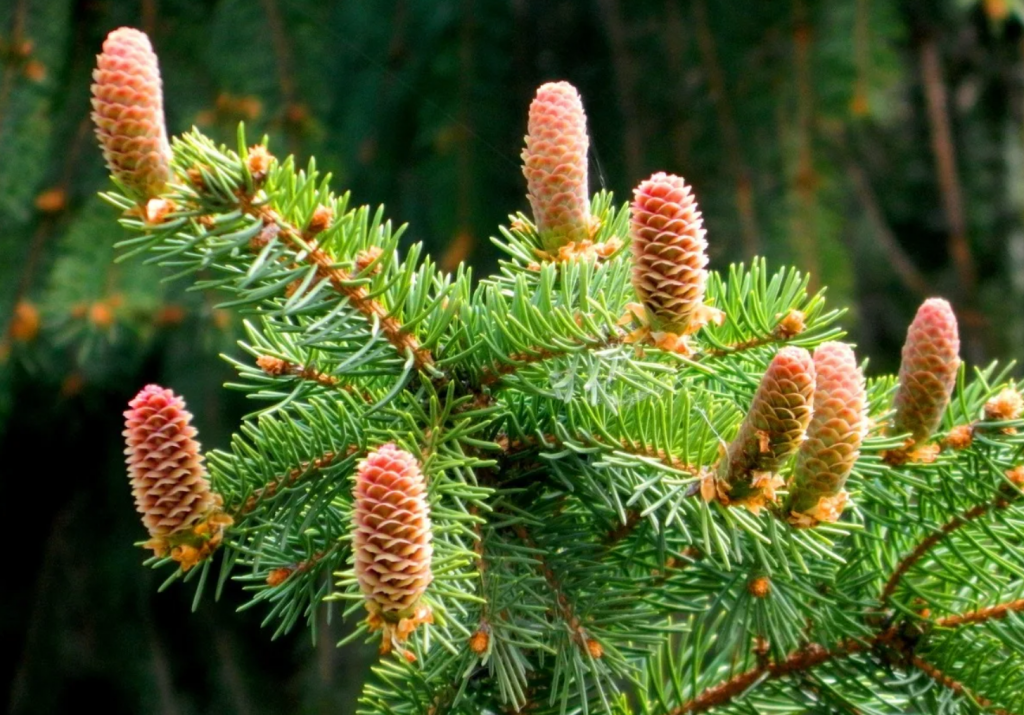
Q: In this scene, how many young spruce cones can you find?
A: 8